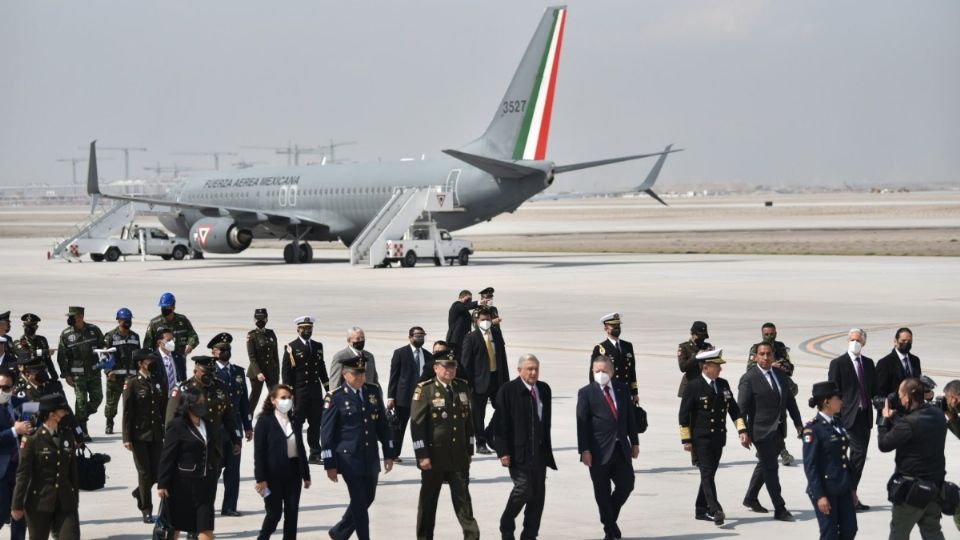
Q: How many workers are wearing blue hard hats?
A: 2